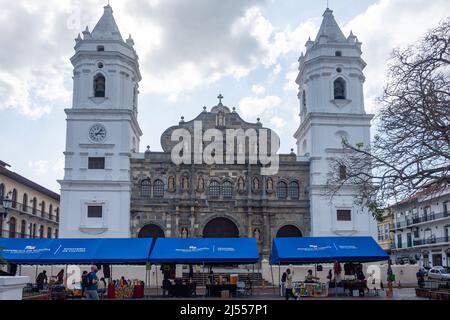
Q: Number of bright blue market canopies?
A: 3